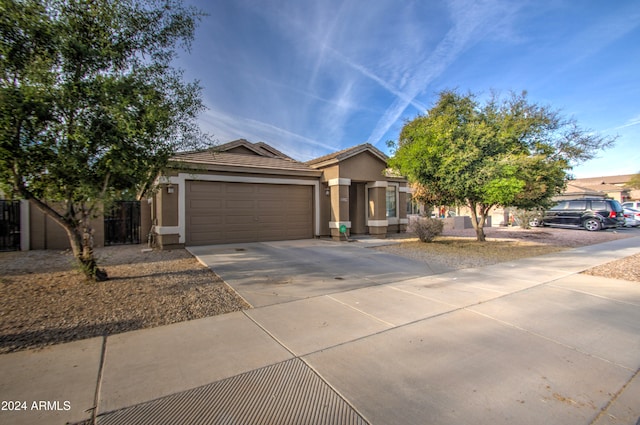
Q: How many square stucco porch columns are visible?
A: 2